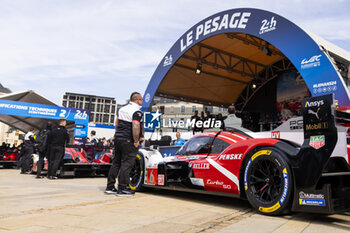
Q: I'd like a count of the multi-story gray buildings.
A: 1